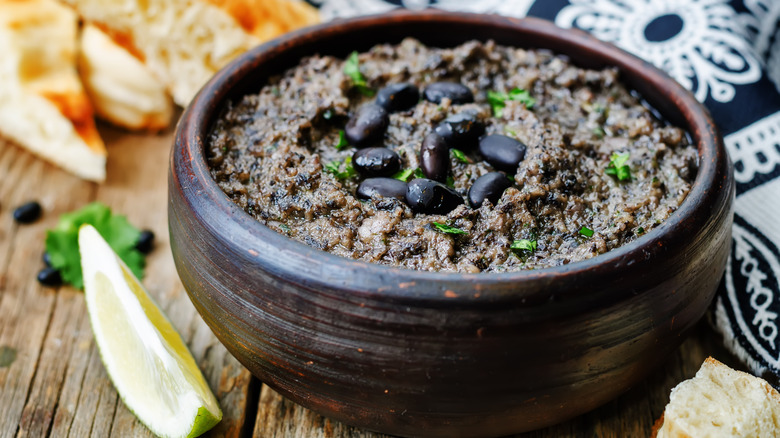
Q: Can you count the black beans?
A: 14